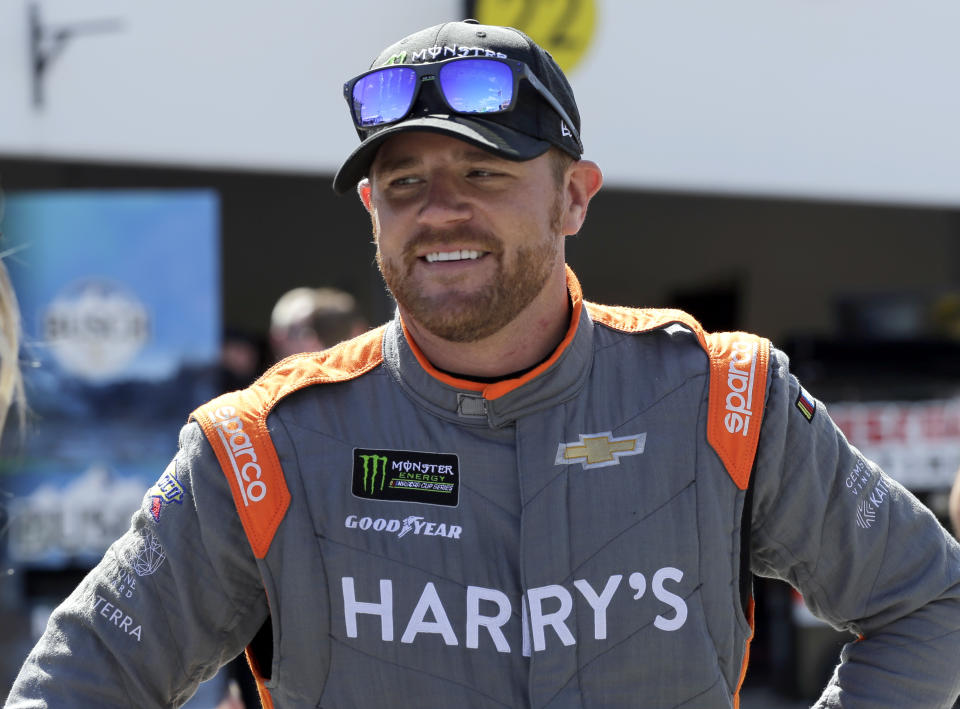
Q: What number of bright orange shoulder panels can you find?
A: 2